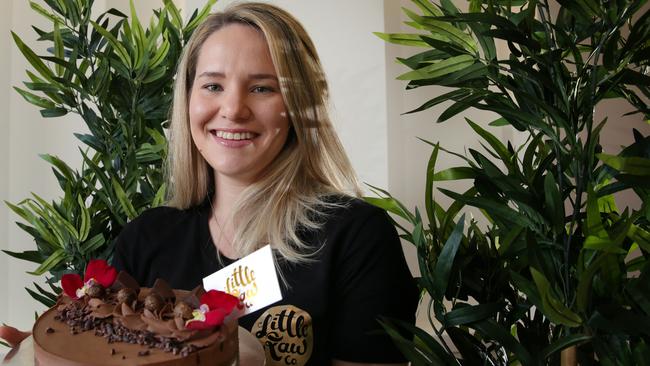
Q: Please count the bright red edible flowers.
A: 2